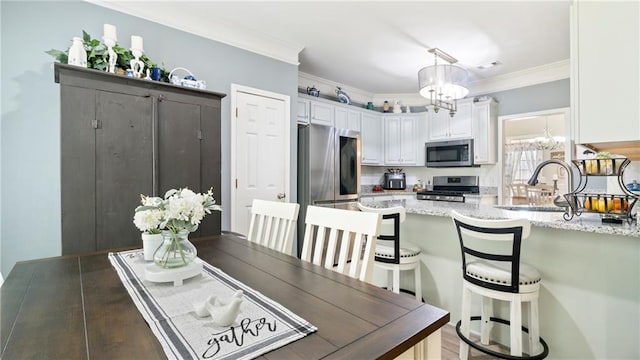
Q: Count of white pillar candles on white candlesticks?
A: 2